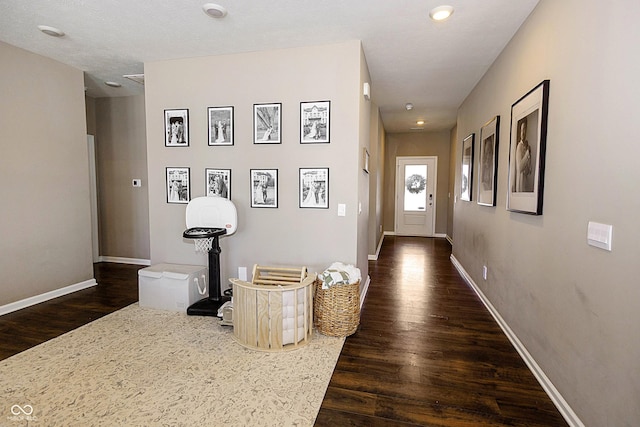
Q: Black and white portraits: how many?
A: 11